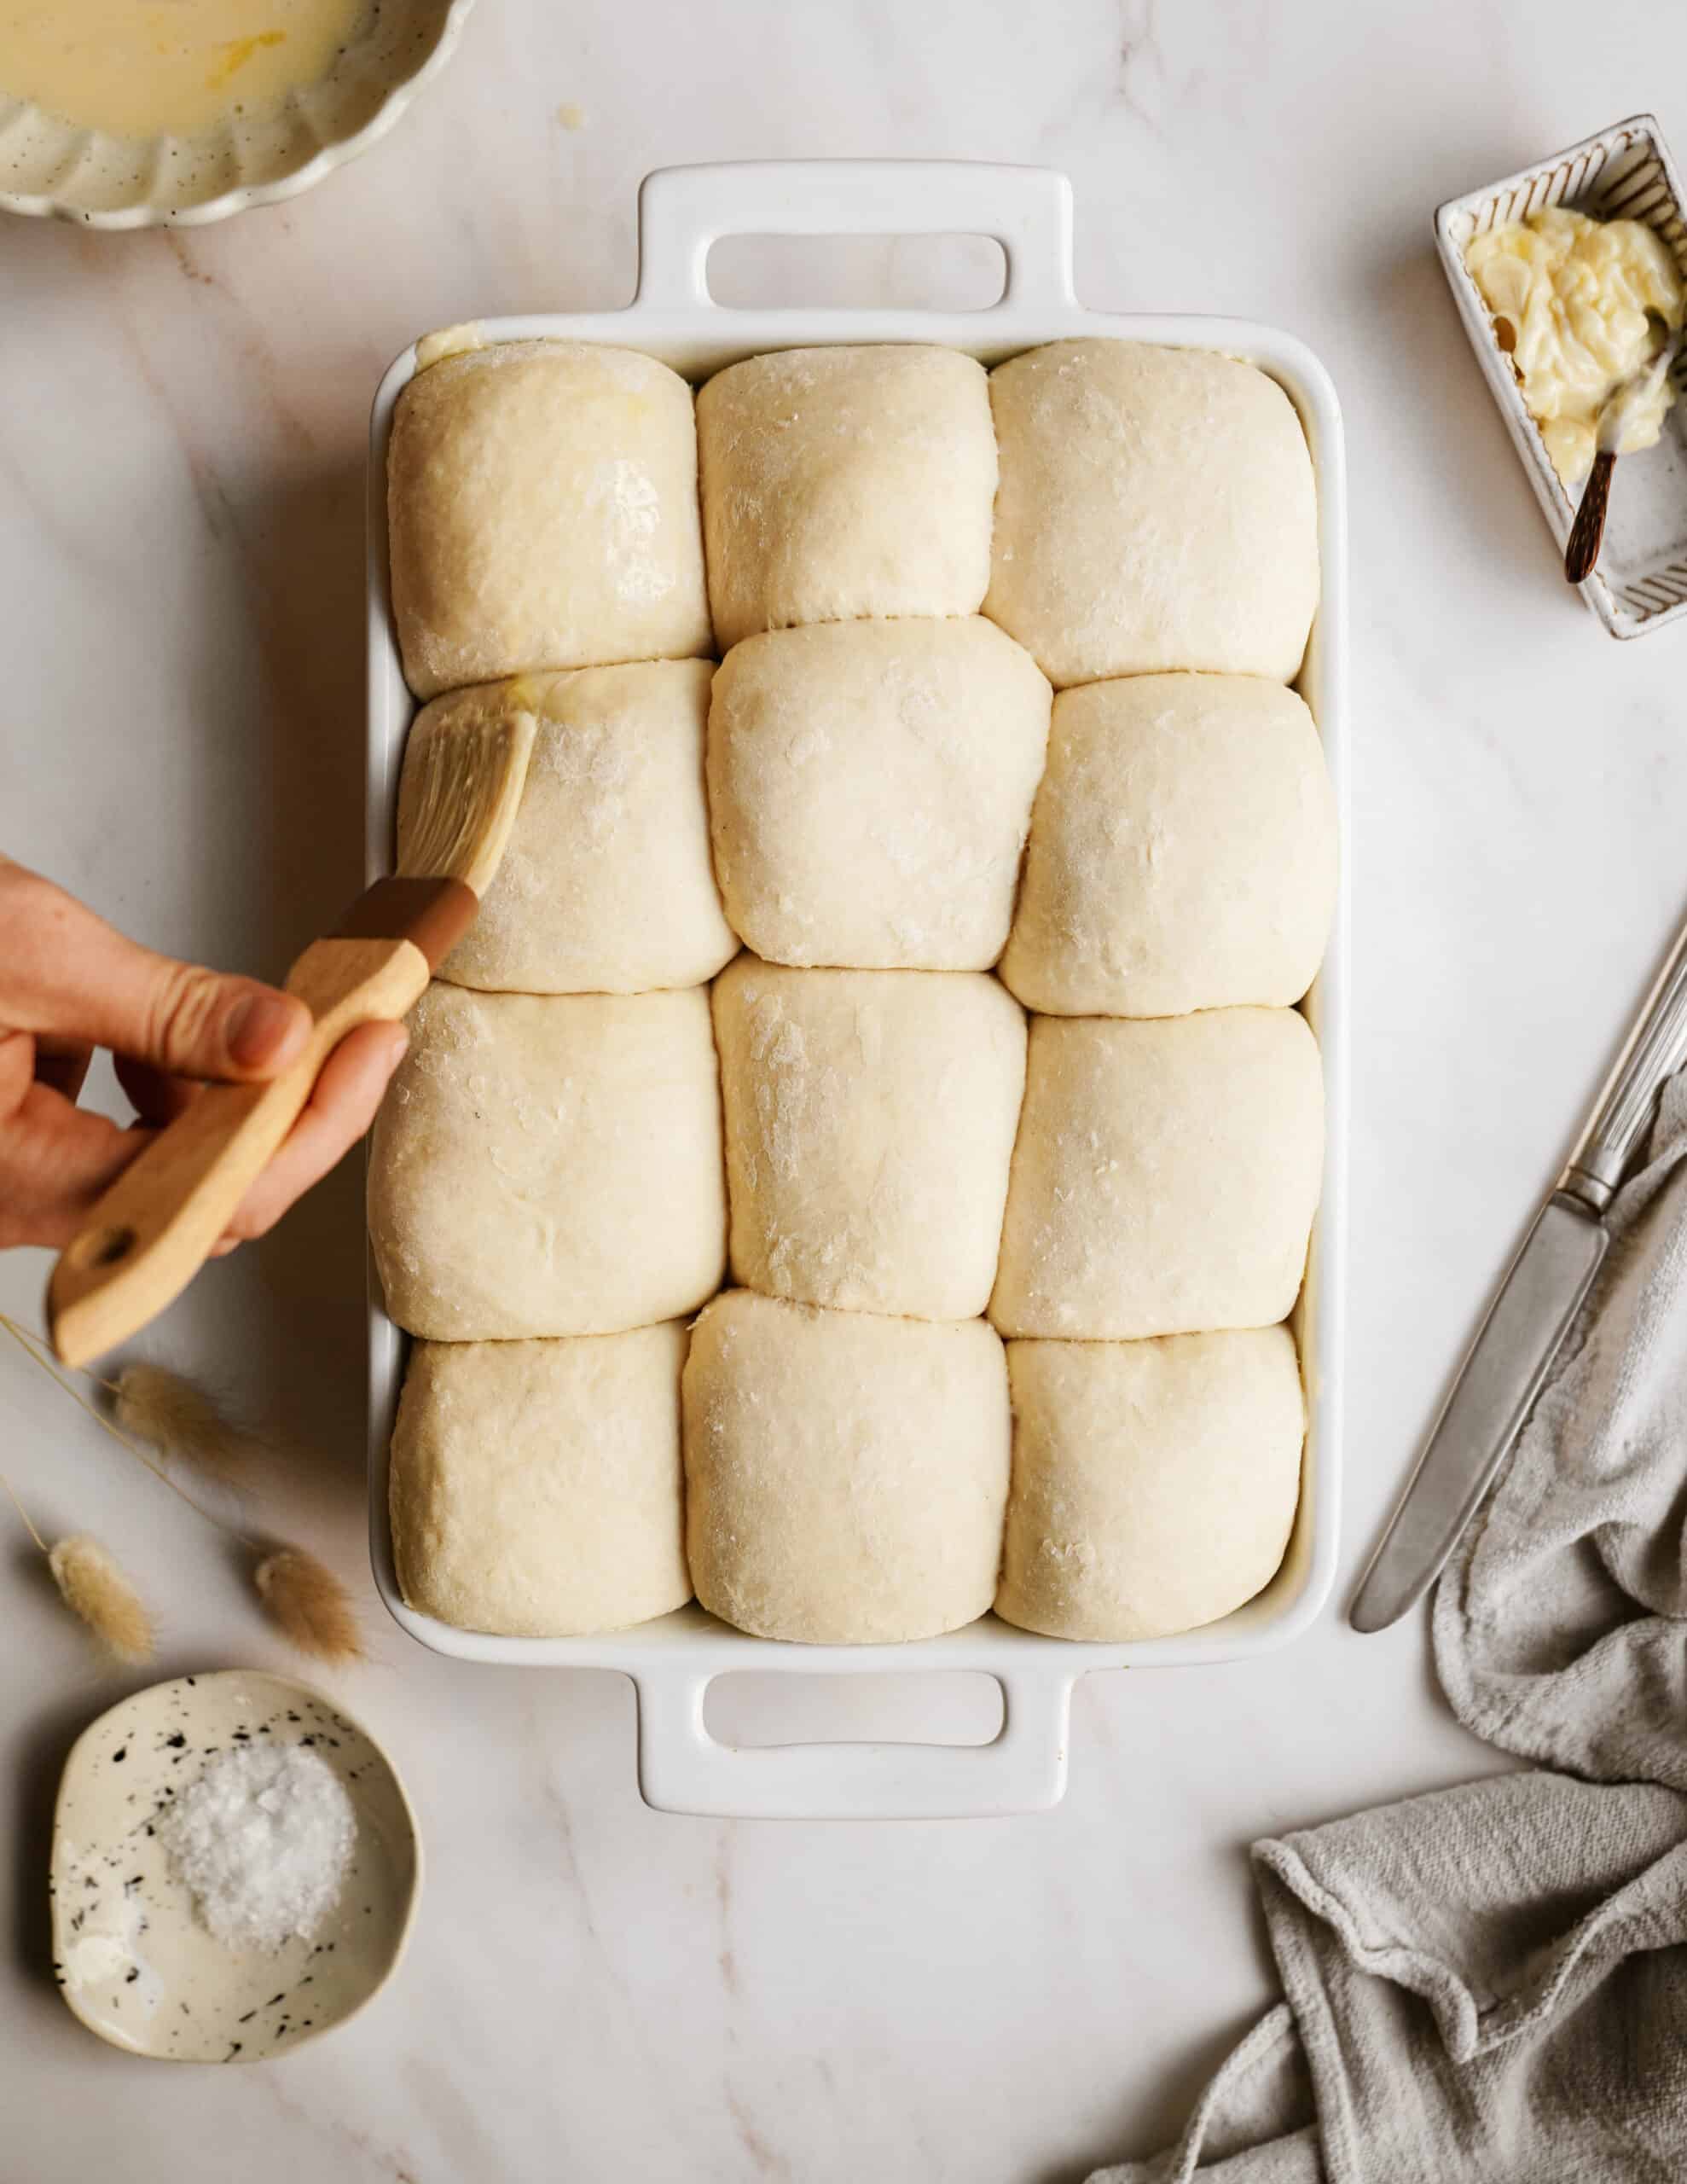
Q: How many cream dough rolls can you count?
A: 12